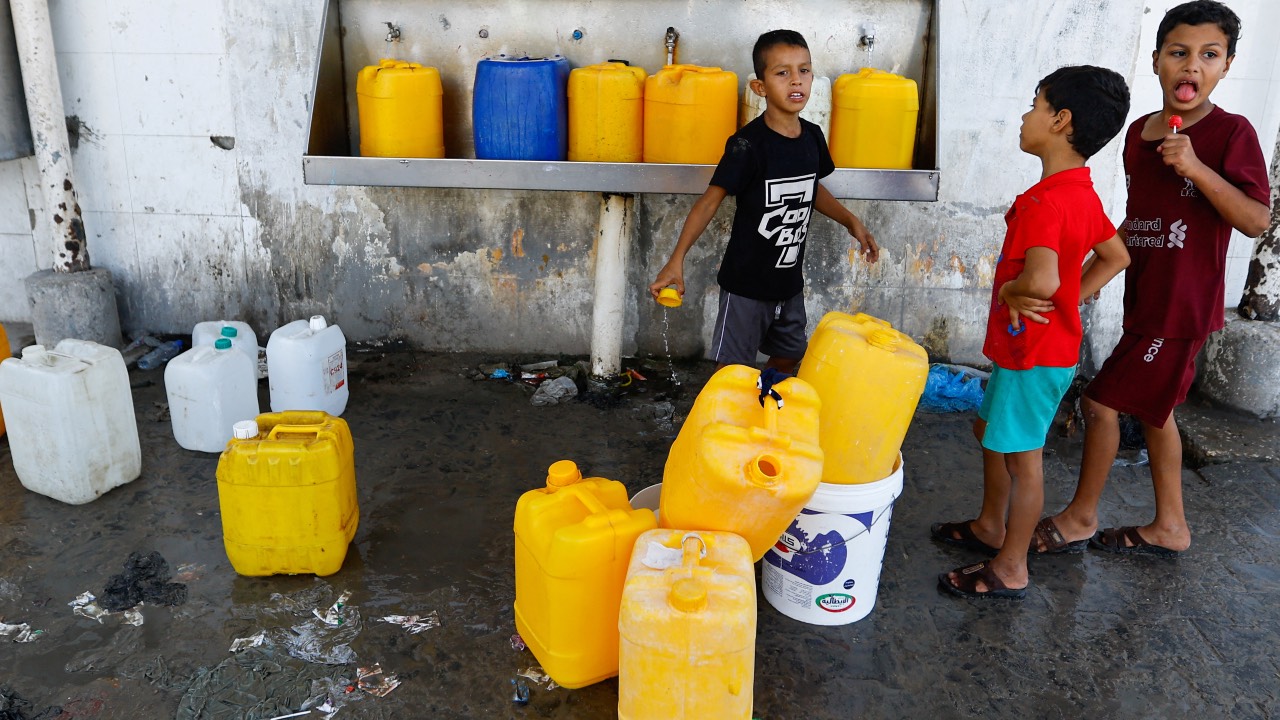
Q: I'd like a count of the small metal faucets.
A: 3